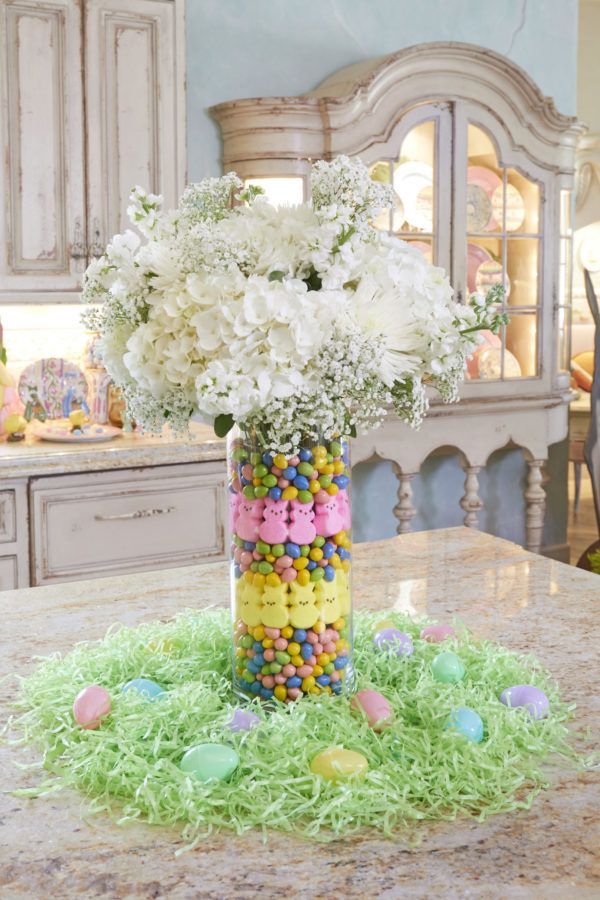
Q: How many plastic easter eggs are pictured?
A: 13